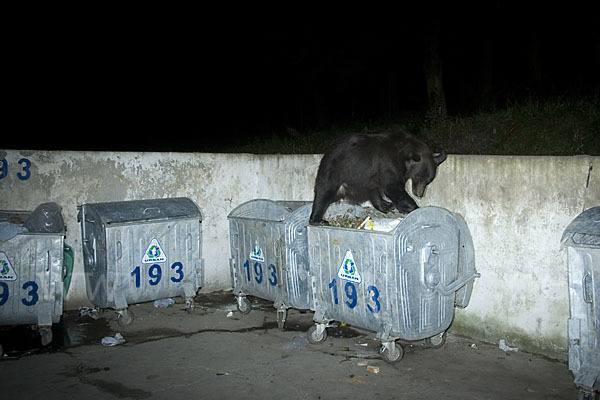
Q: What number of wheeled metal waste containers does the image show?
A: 5